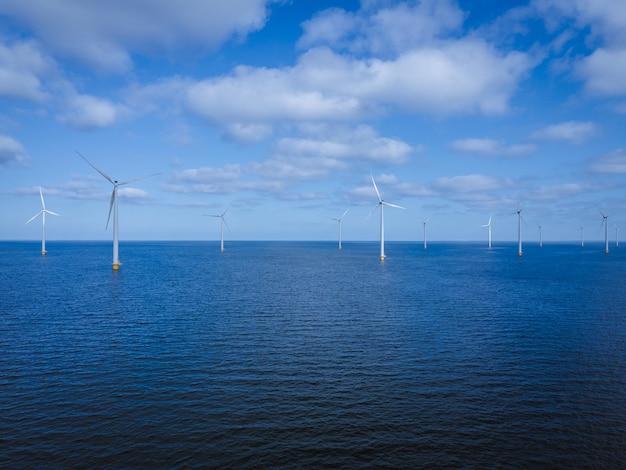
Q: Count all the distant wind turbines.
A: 12